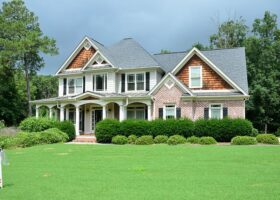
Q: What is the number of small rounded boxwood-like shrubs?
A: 9